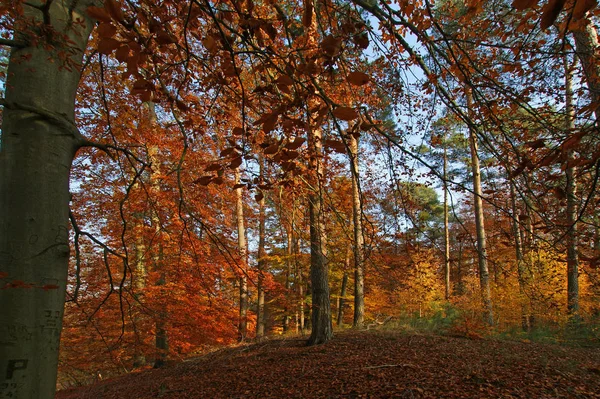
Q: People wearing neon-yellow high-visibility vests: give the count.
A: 0